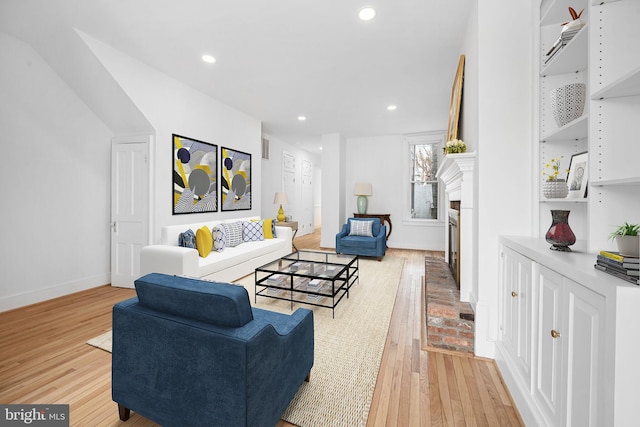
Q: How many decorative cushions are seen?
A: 8